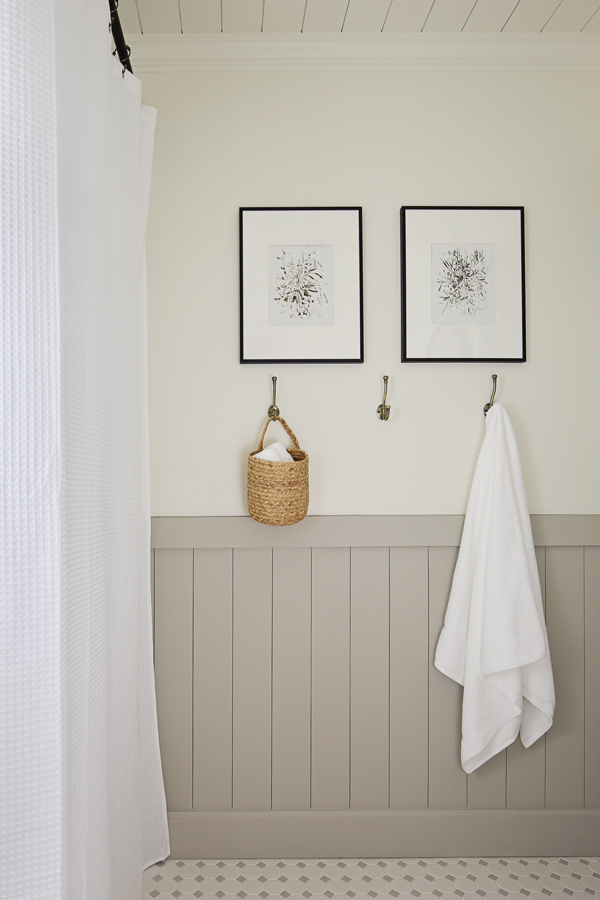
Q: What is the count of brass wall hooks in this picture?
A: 3